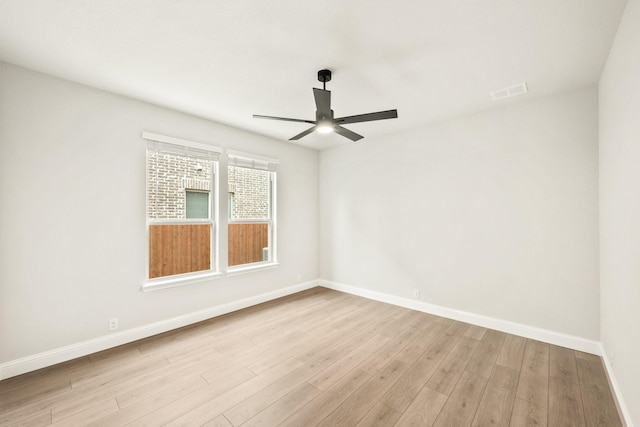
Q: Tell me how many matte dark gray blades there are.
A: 5